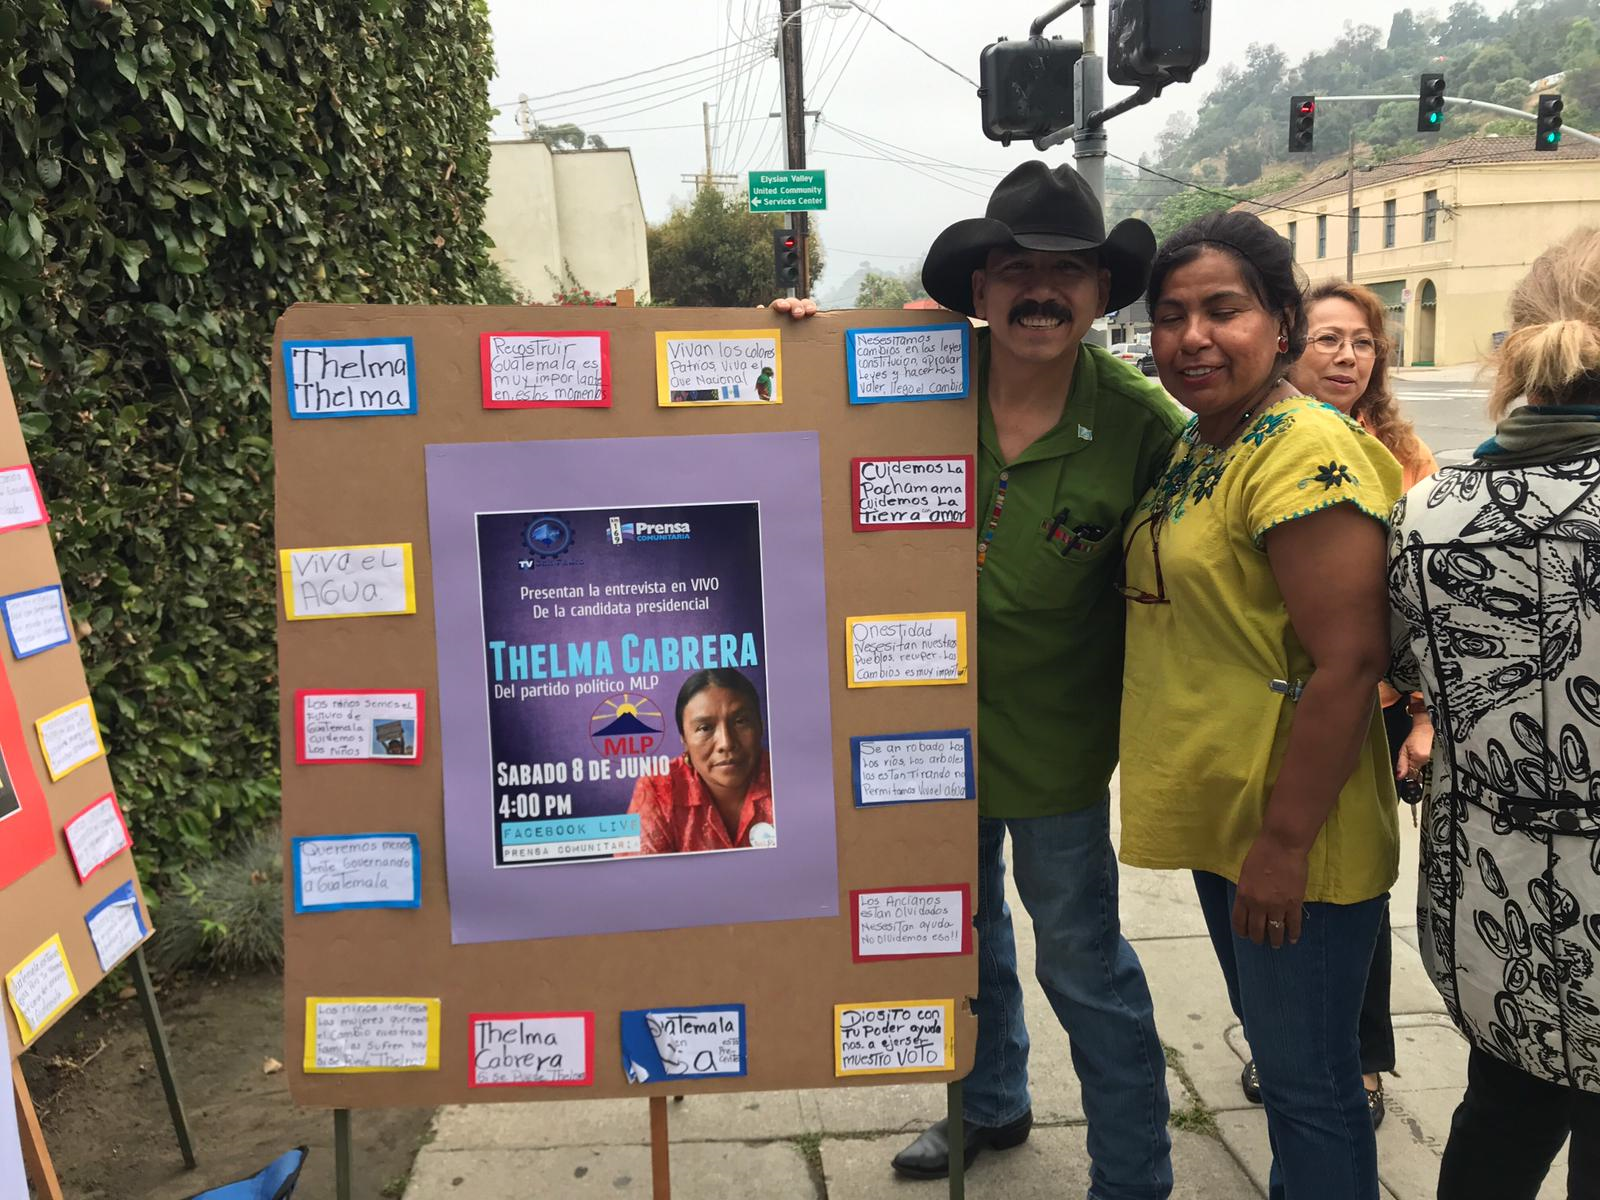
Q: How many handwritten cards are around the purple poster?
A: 15